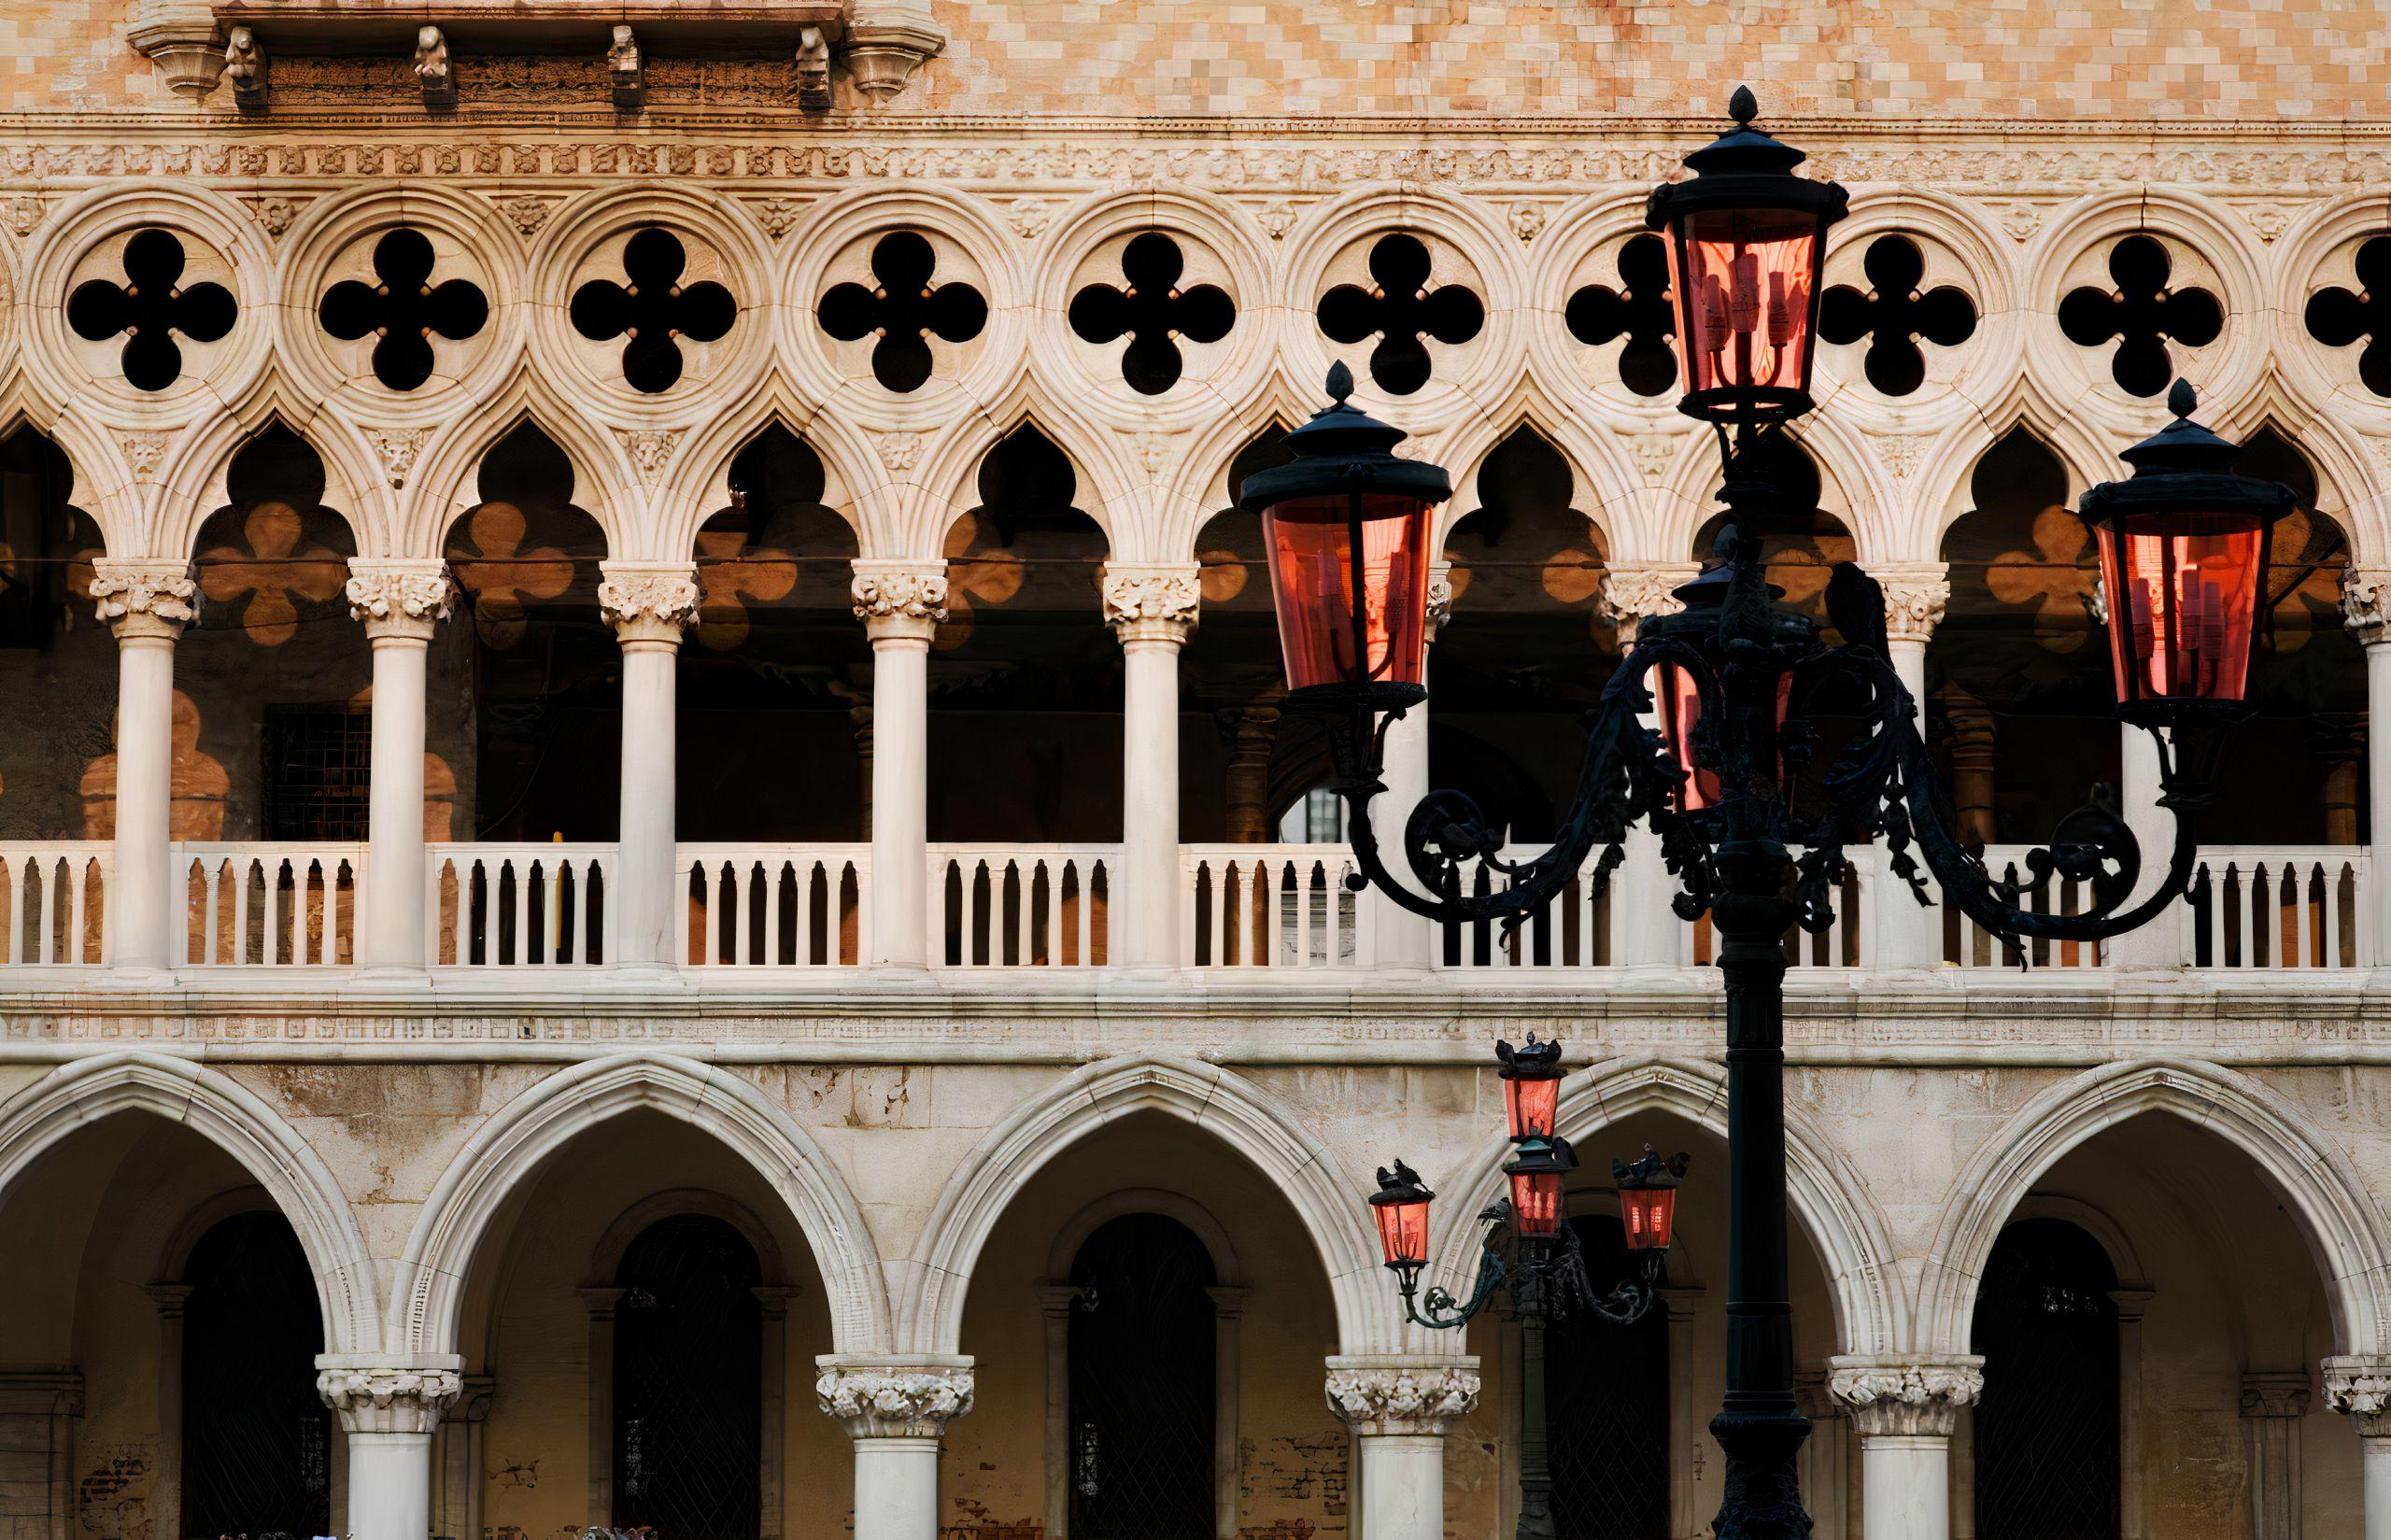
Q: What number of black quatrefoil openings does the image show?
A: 10